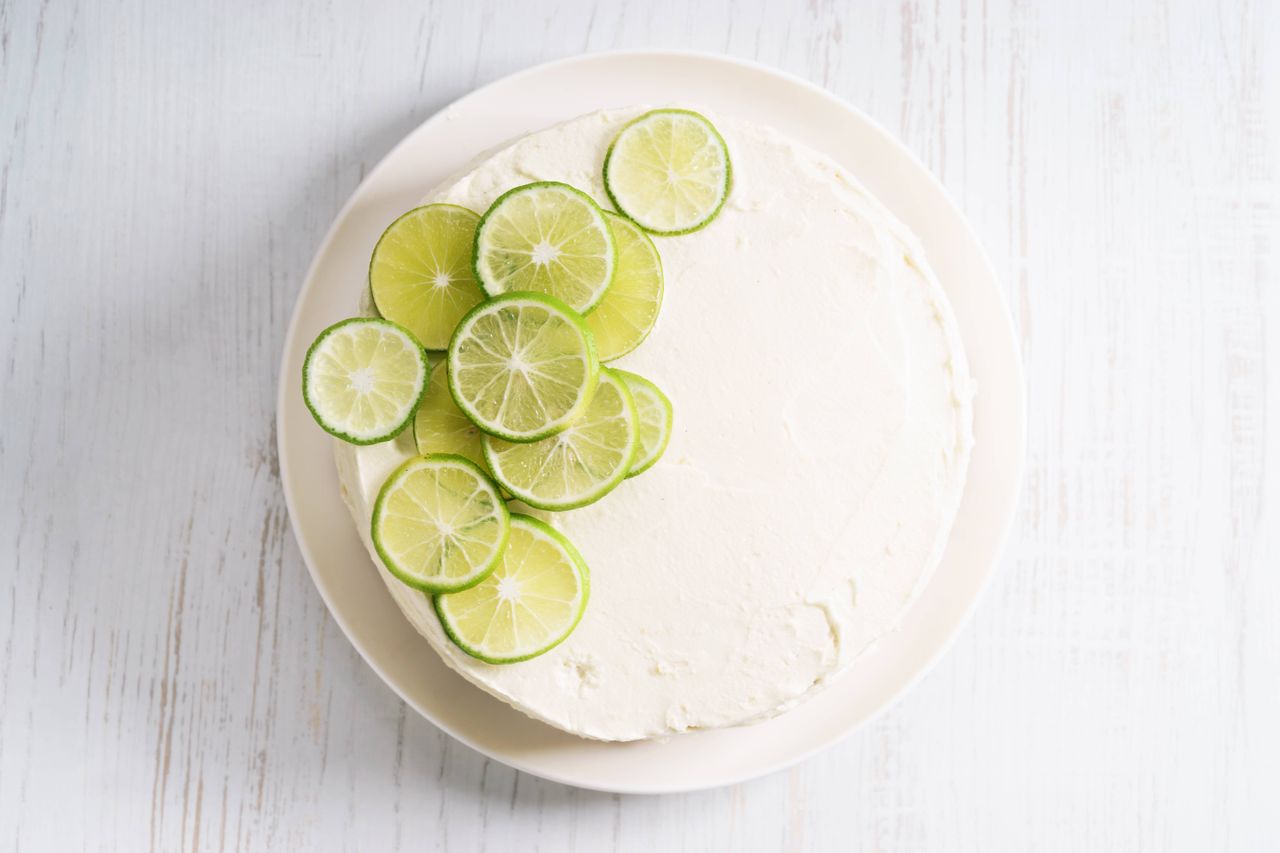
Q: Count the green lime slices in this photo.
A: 11